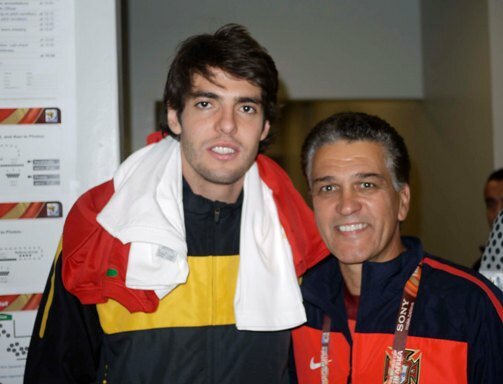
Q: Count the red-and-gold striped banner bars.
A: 3